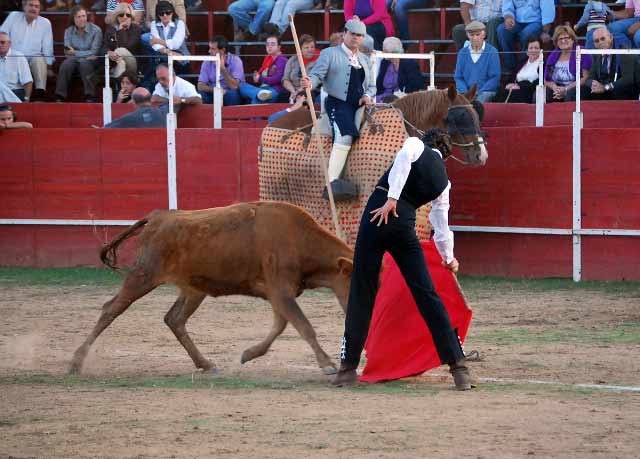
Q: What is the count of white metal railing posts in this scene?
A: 7